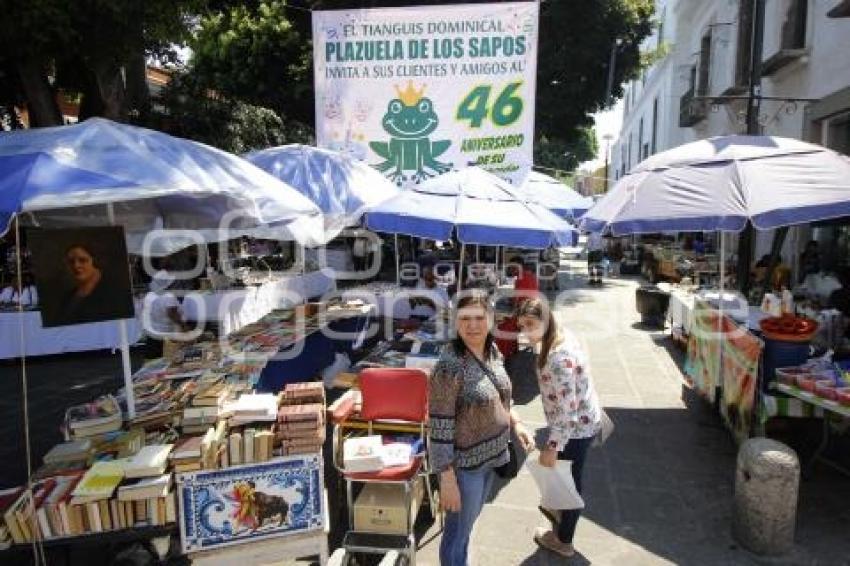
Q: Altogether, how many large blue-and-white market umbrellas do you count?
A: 5